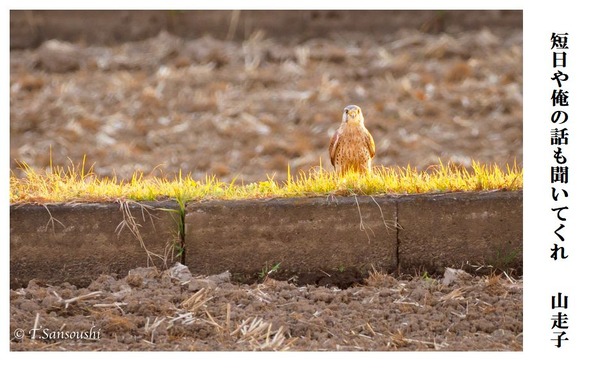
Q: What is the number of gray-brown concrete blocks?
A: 3